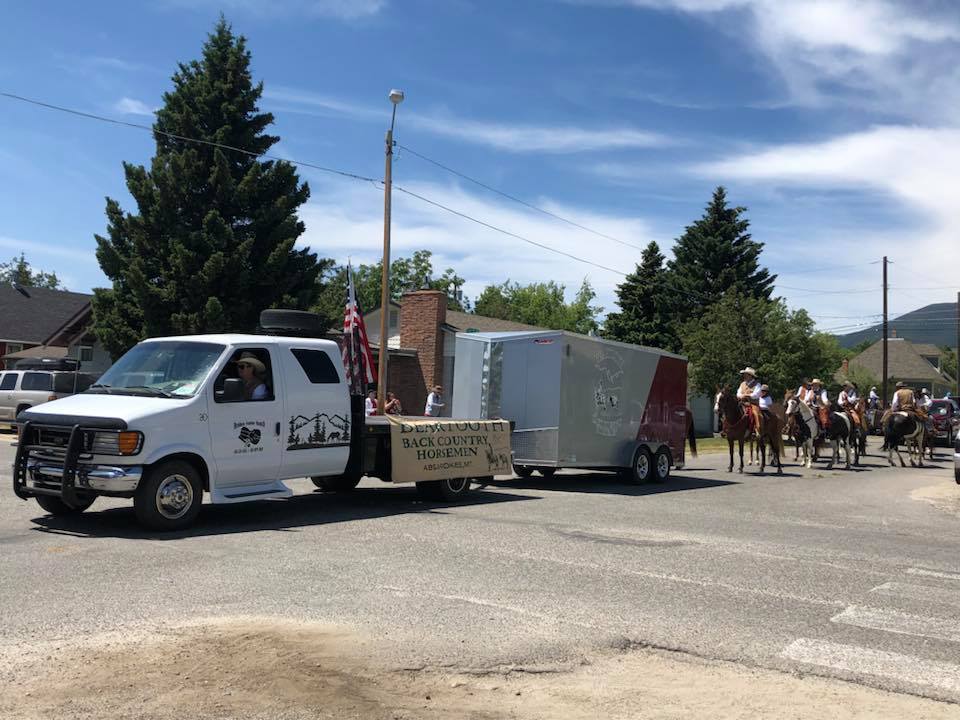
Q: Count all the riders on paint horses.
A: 2